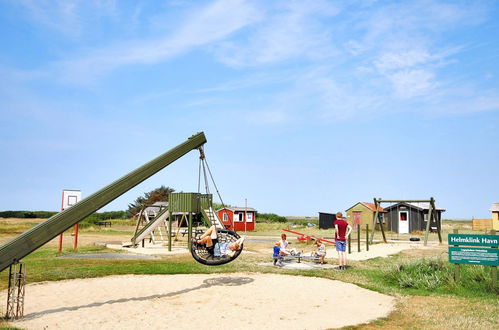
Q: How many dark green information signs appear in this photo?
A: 1